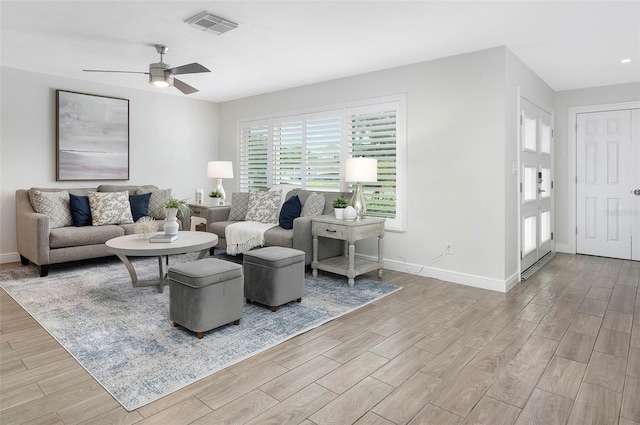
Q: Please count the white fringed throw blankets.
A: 1